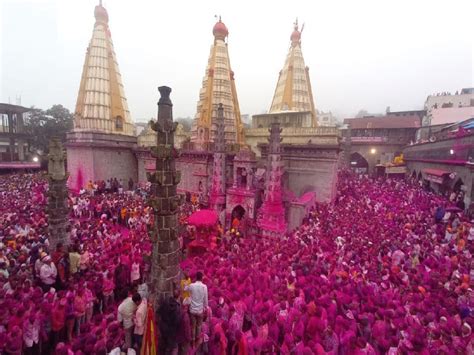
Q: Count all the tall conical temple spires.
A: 3